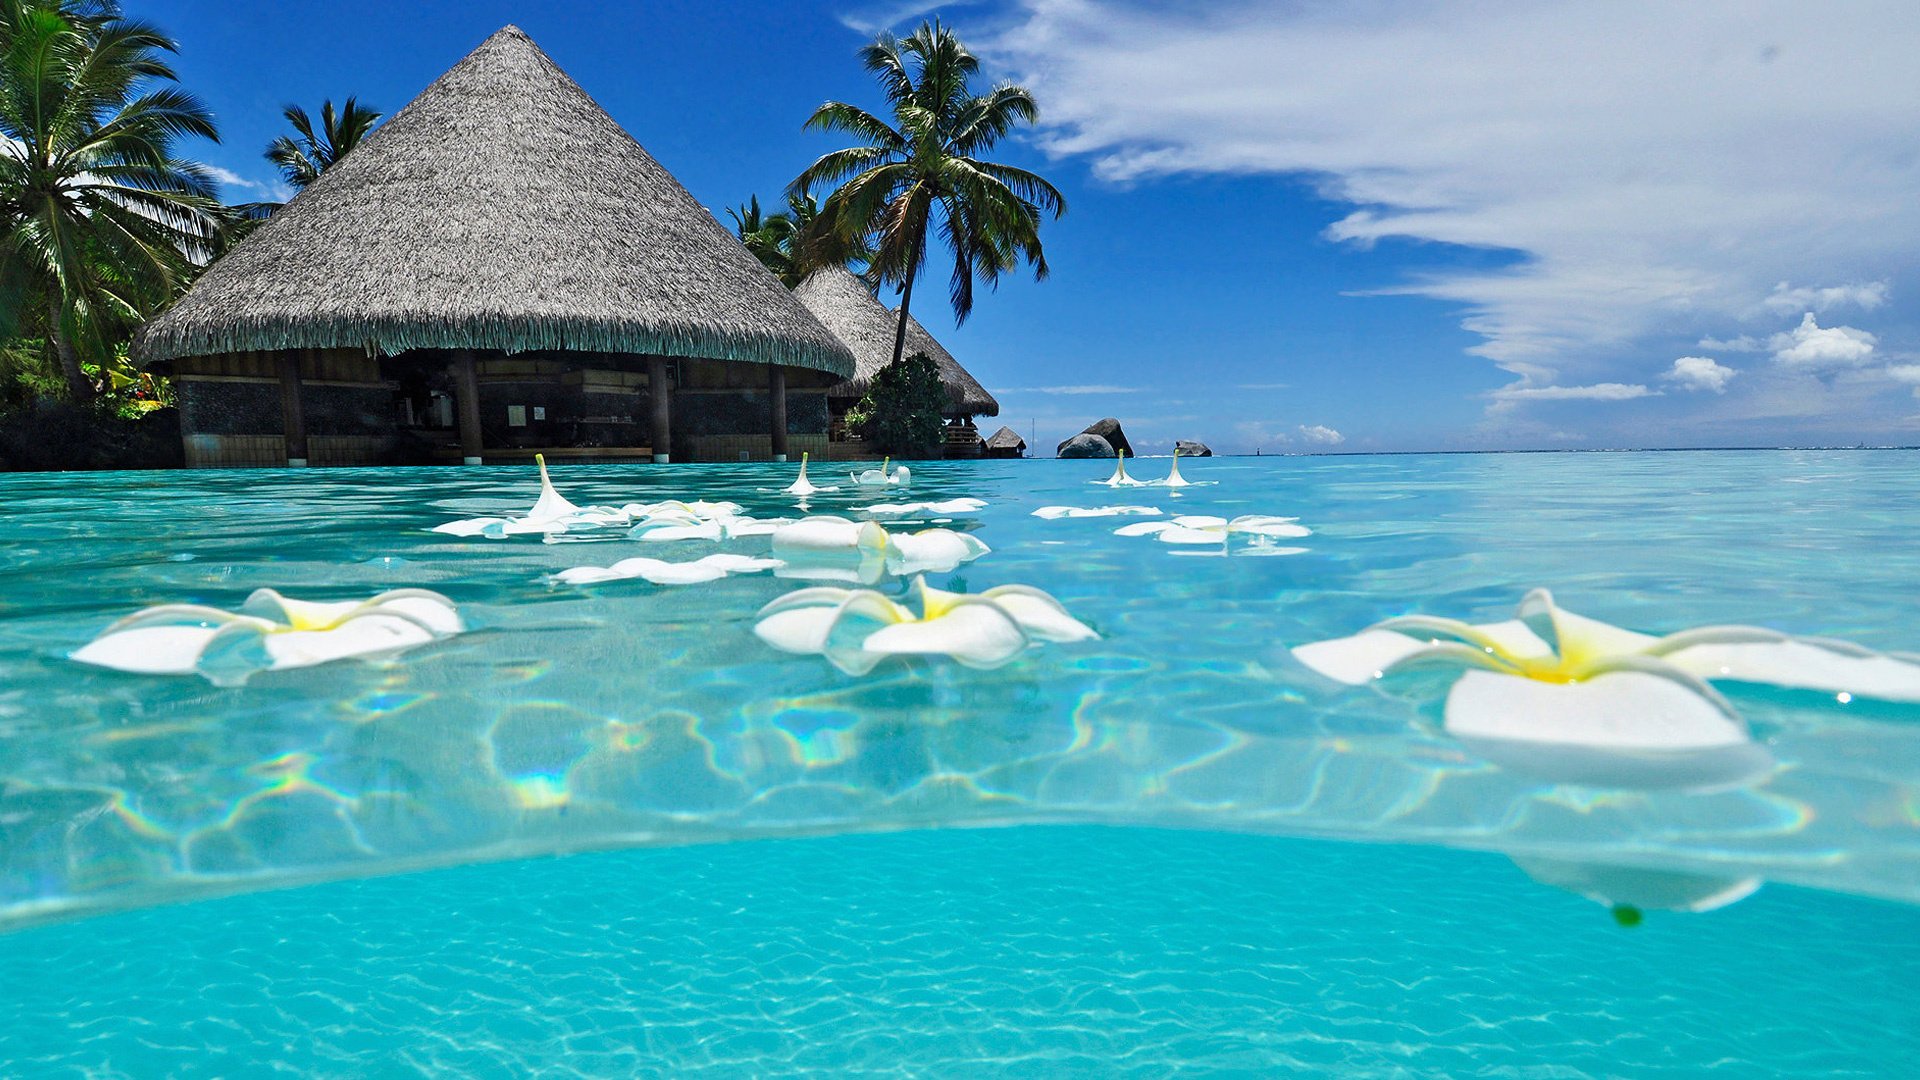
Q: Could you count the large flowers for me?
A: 3